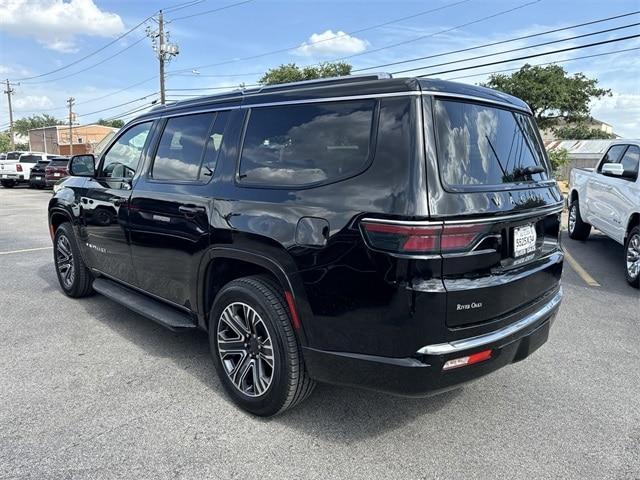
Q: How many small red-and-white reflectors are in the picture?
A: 1